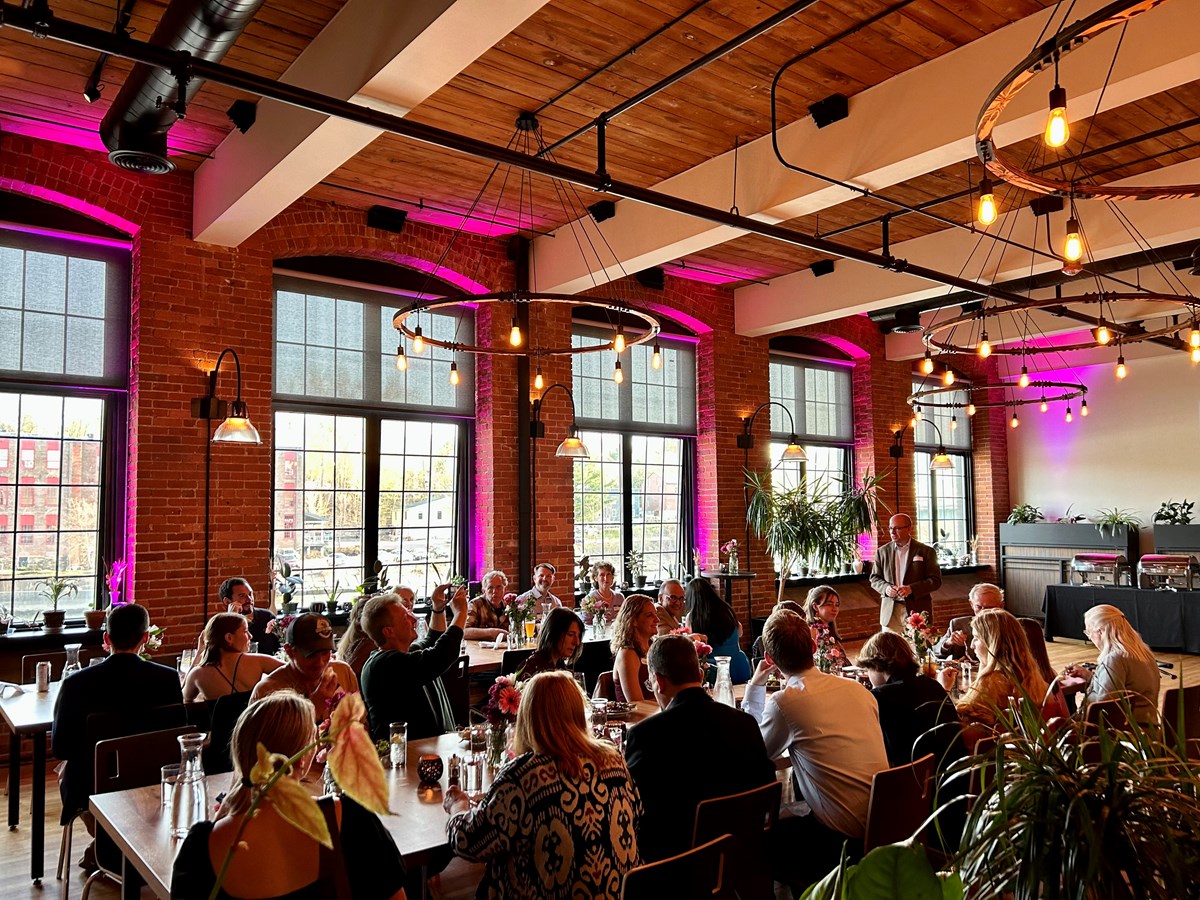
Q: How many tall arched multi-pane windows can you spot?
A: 5